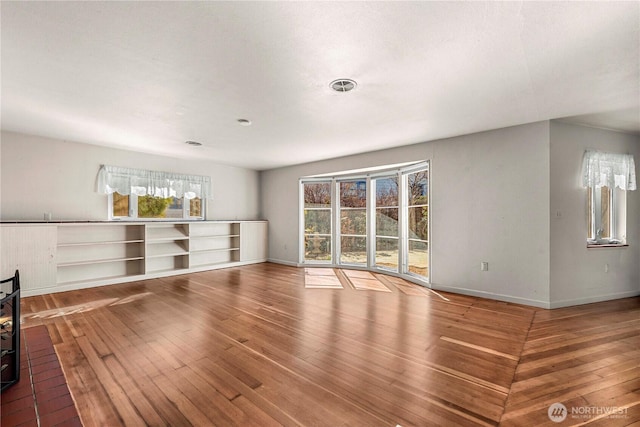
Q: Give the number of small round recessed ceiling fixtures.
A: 3